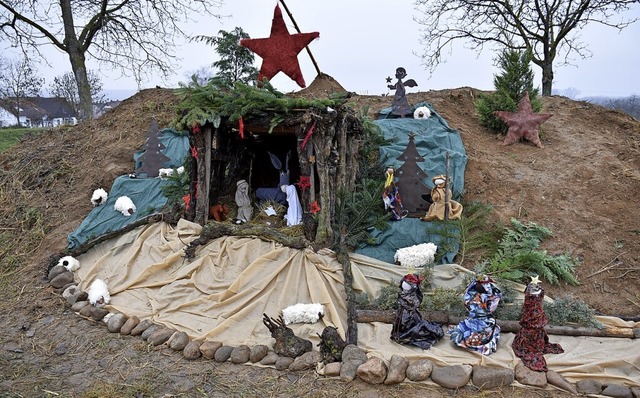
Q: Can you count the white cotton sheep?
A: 8